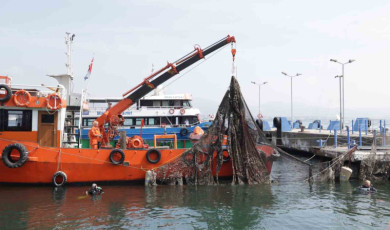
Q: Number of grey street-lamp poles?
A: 4